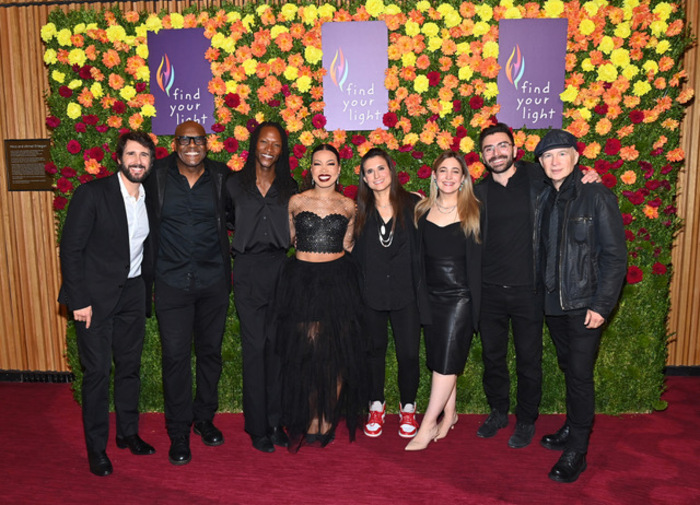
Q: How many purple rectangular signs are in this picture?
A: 3